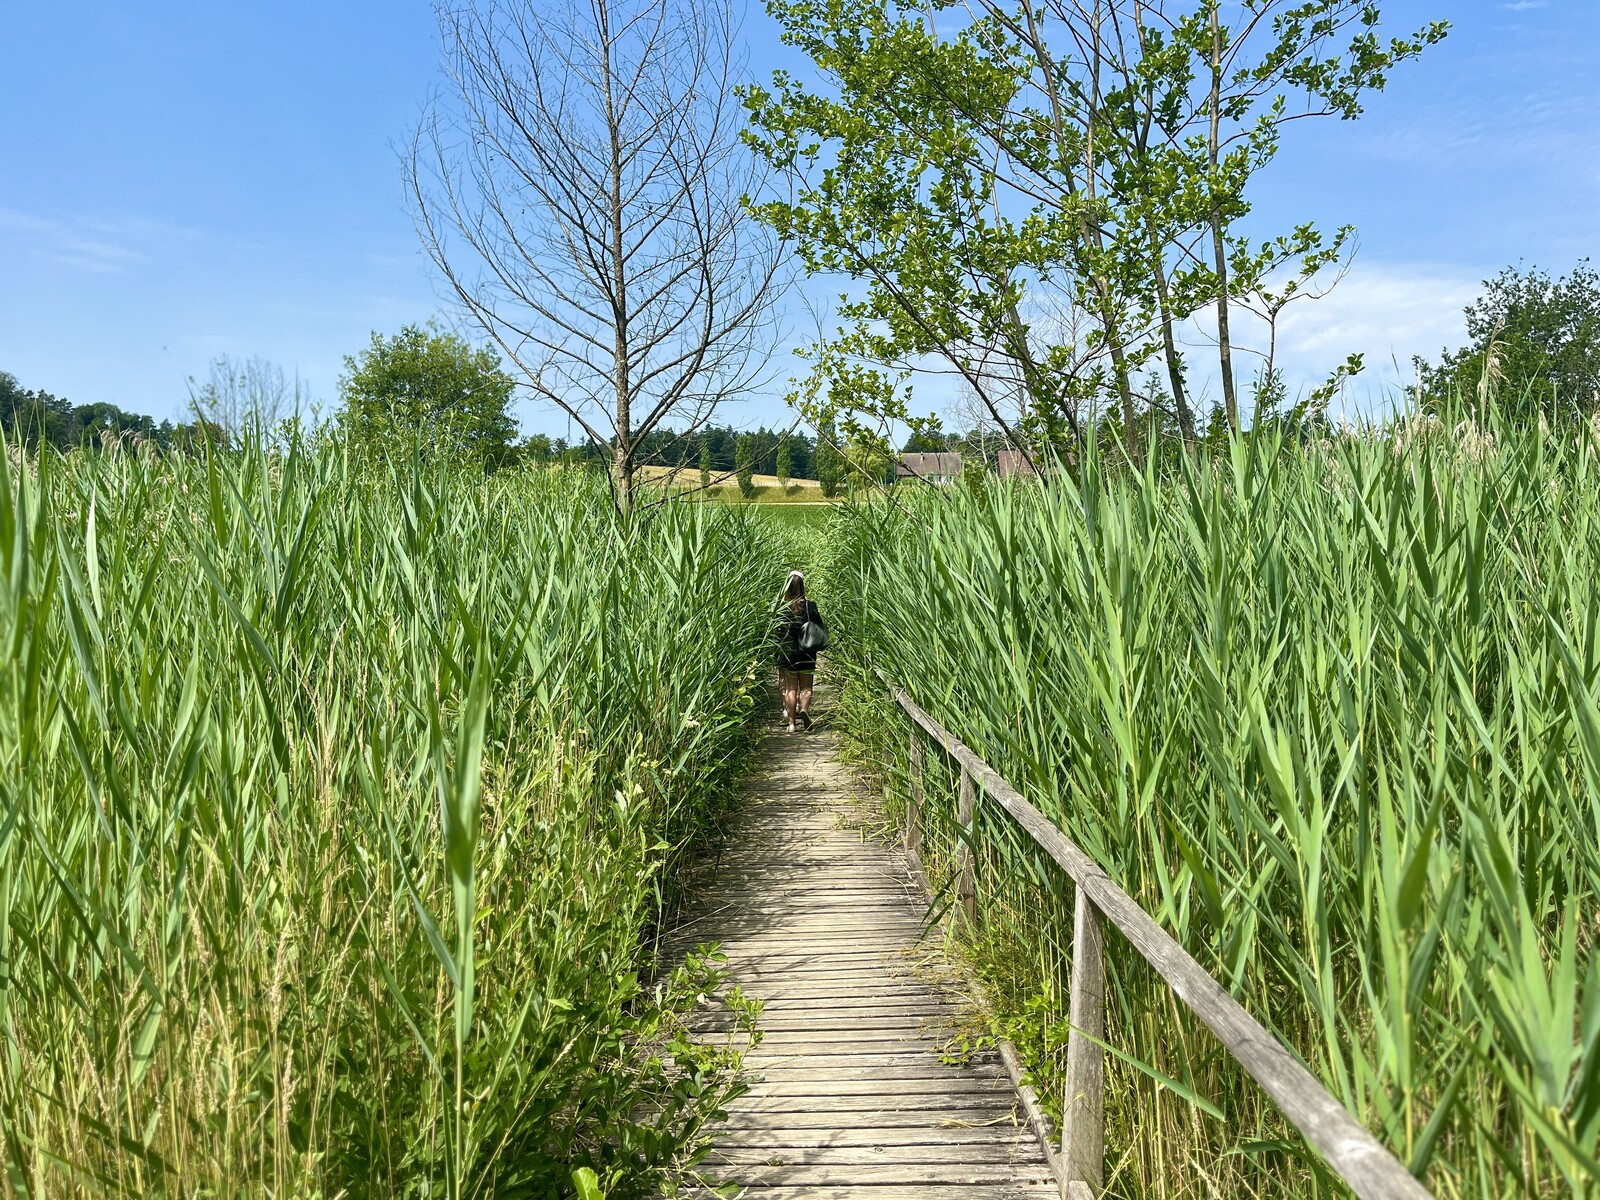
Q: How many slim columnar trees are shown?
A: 4